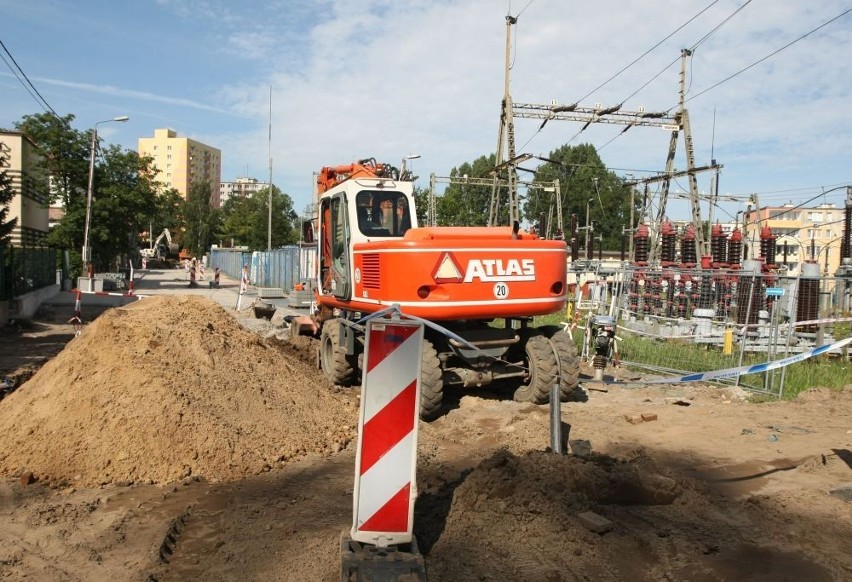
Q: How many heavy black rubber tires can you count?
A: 4